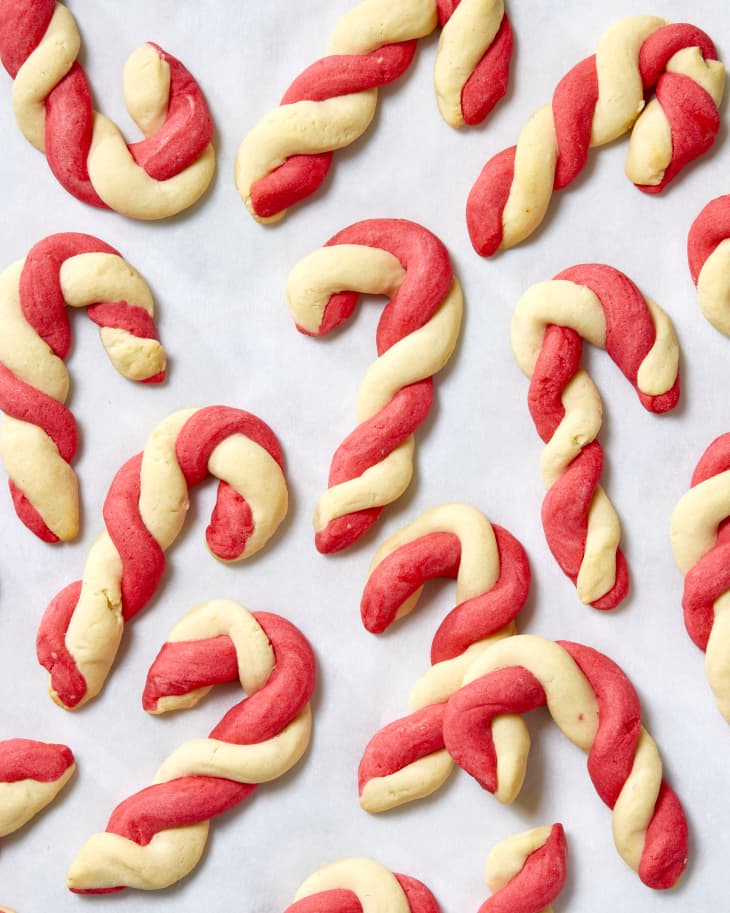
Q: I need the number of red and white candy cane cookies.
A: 15